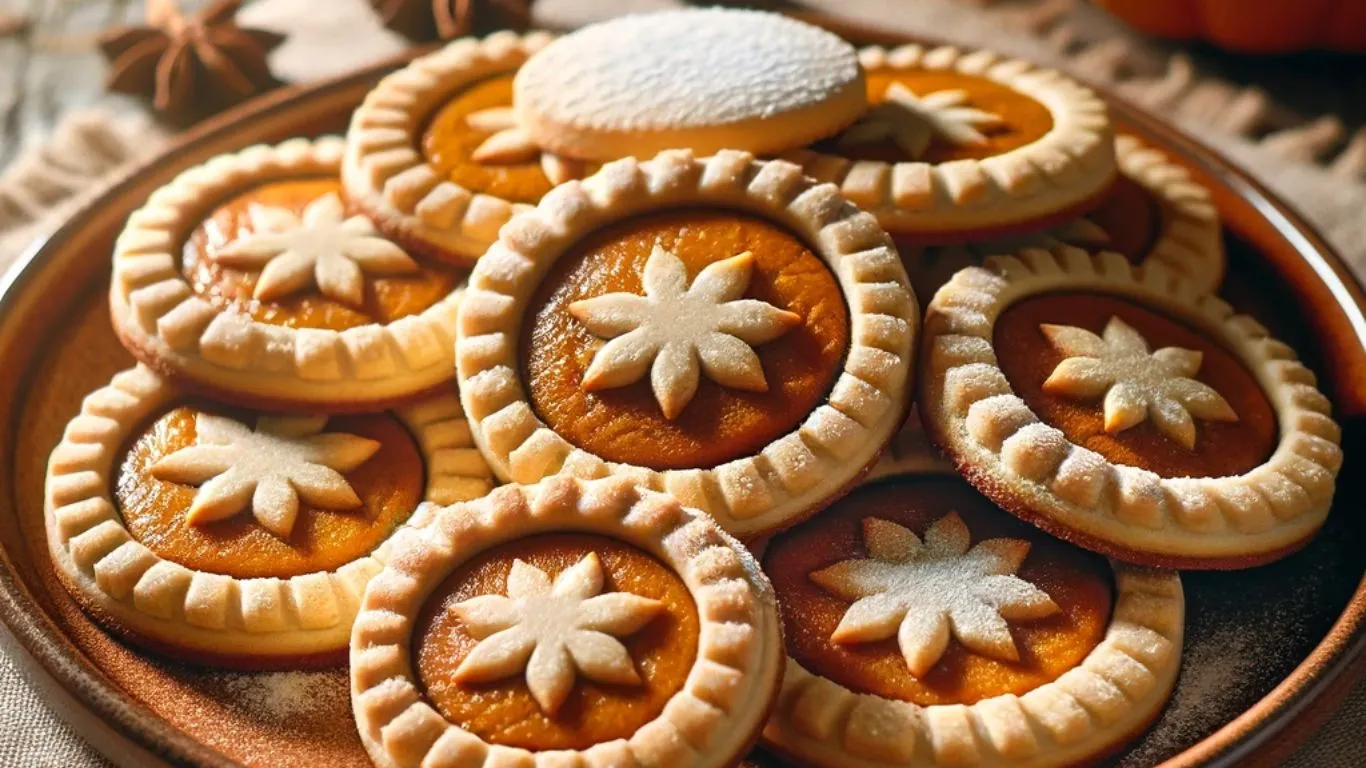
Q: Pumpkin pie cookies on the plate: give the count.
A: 9